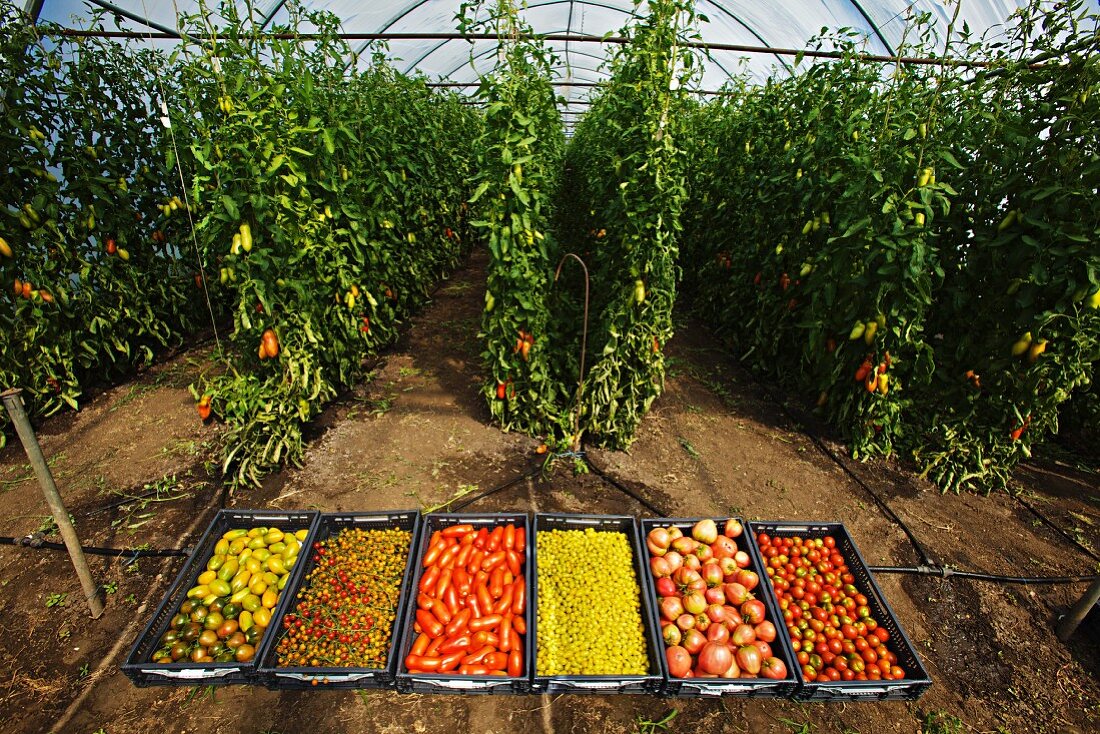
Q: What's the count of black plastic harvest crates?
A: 6